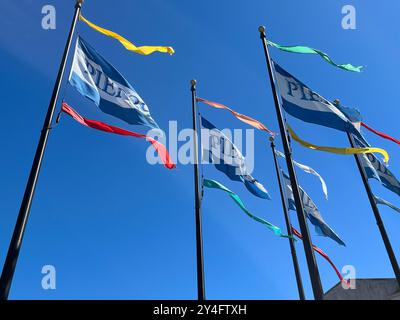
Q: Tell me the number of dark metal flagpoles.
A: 5